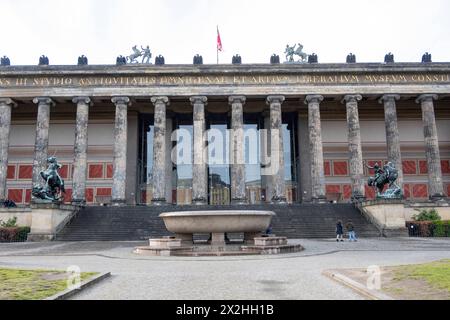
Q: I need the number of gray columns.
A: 12